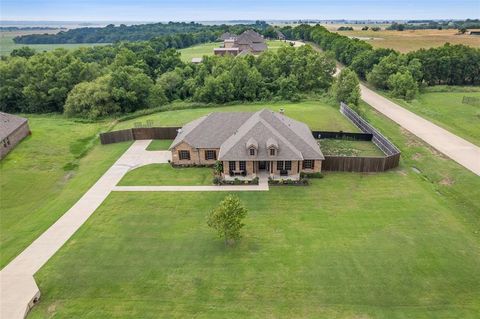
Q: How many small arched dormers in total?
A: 2